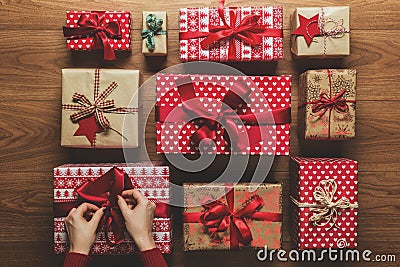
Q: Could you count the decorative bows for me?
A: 10